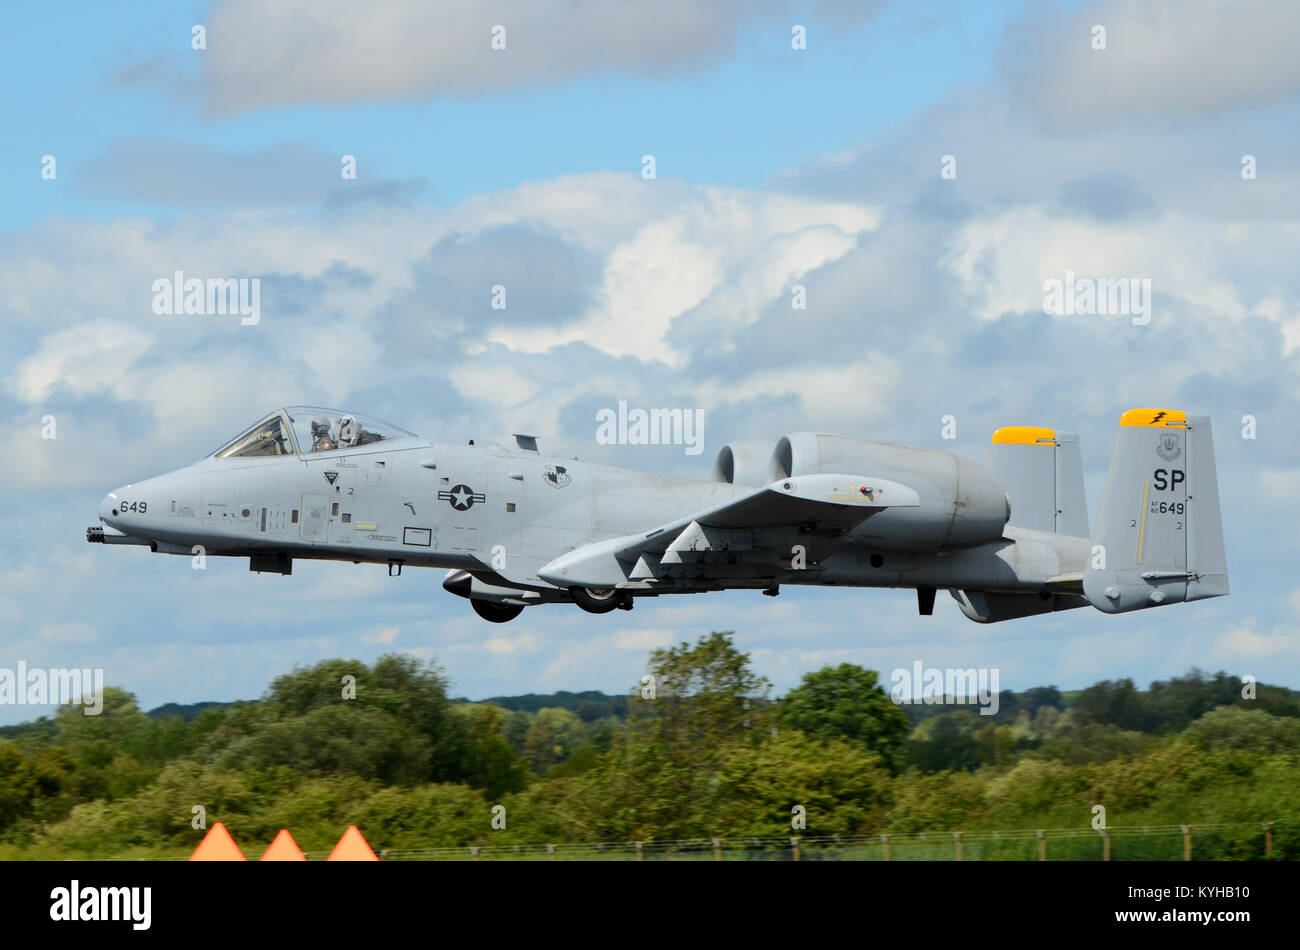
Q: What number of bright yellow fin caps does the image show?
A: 2